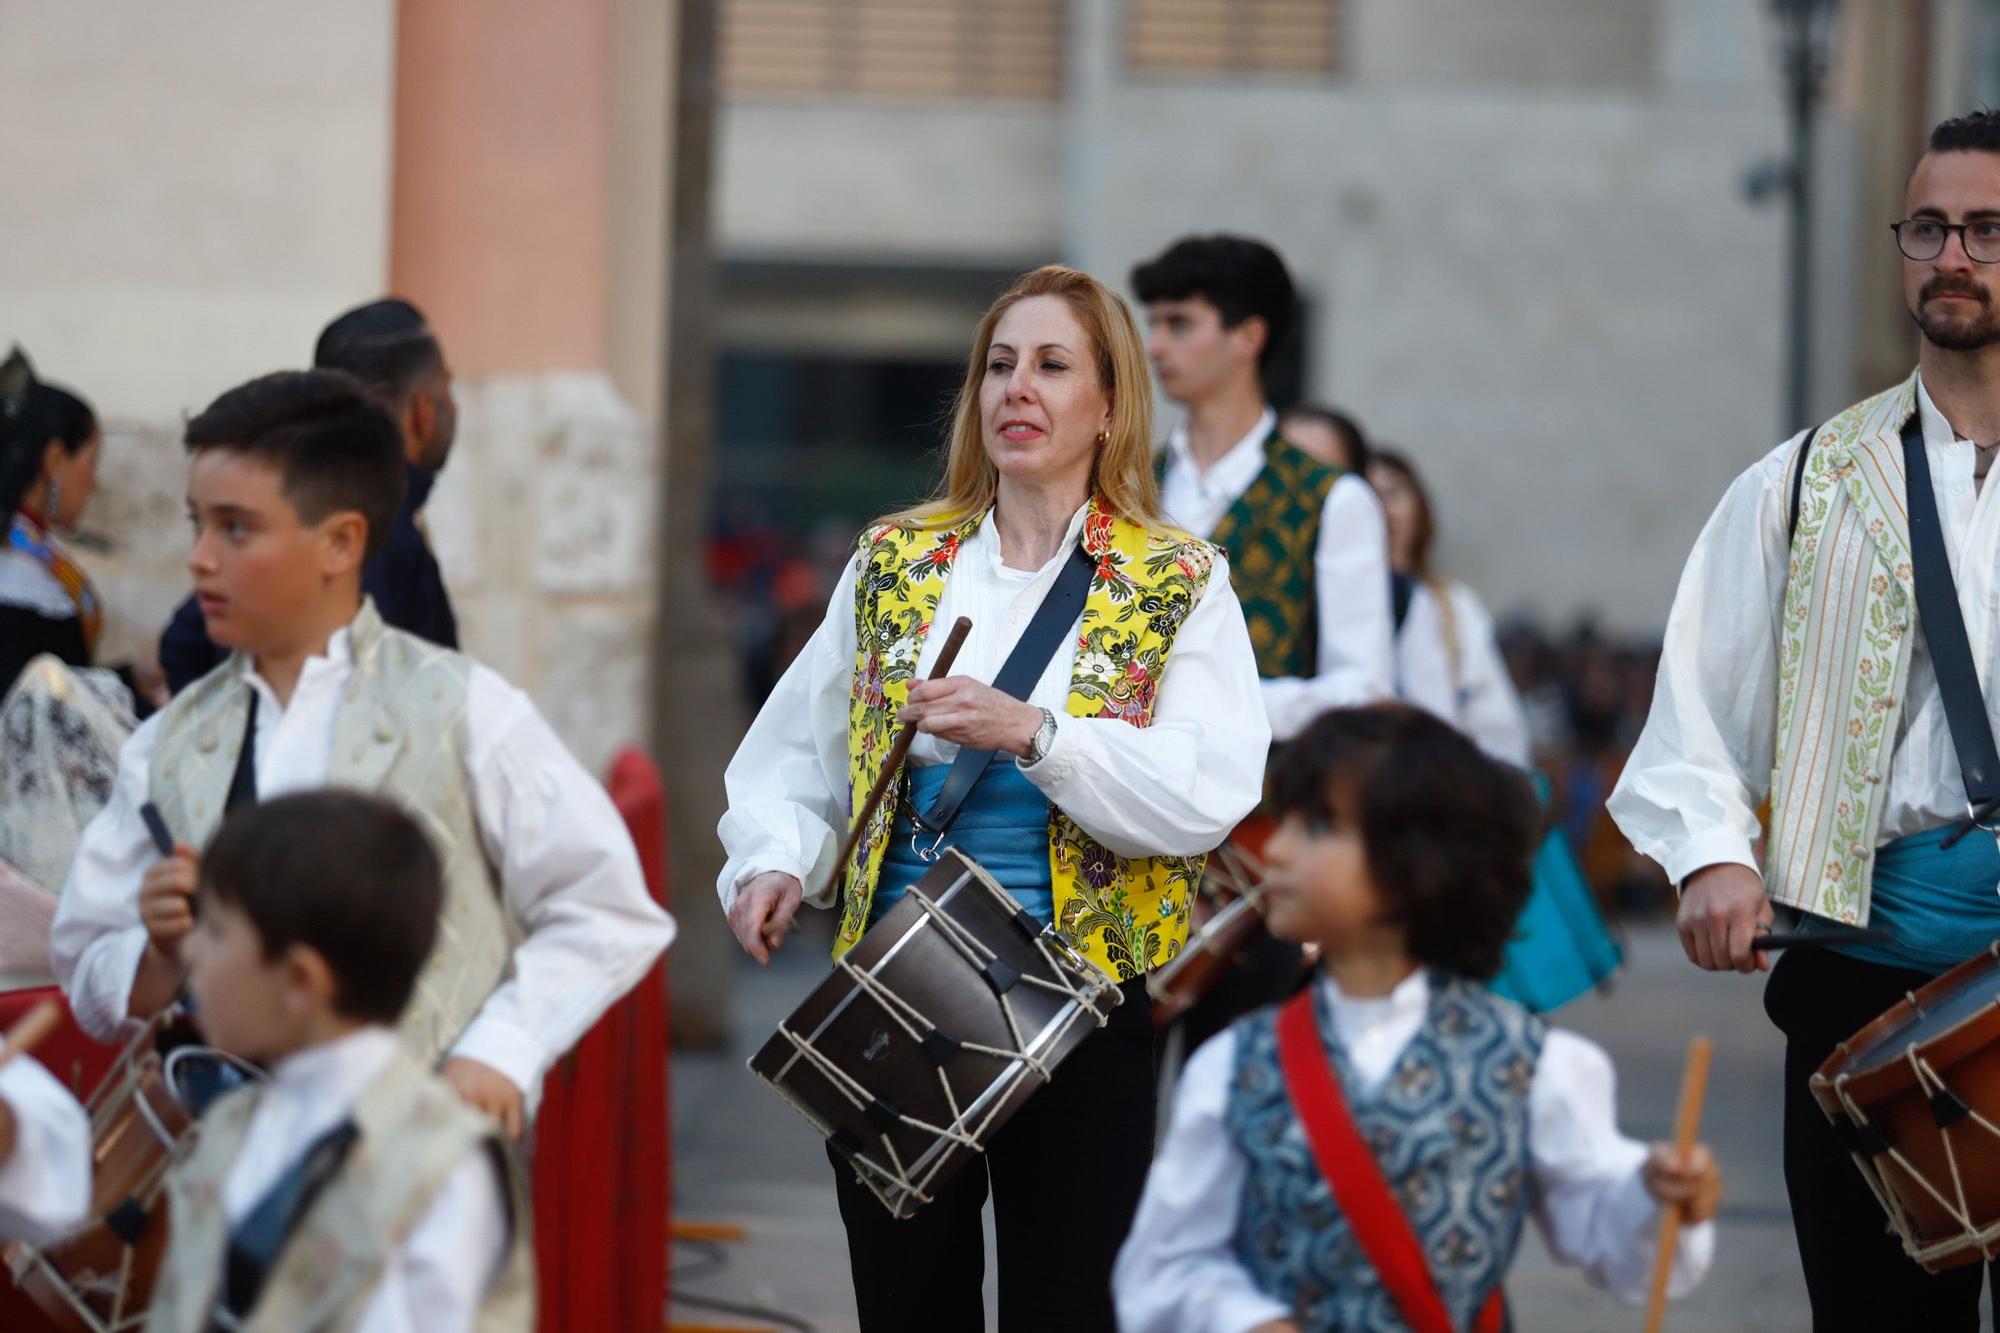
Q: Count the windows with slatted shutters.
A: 2